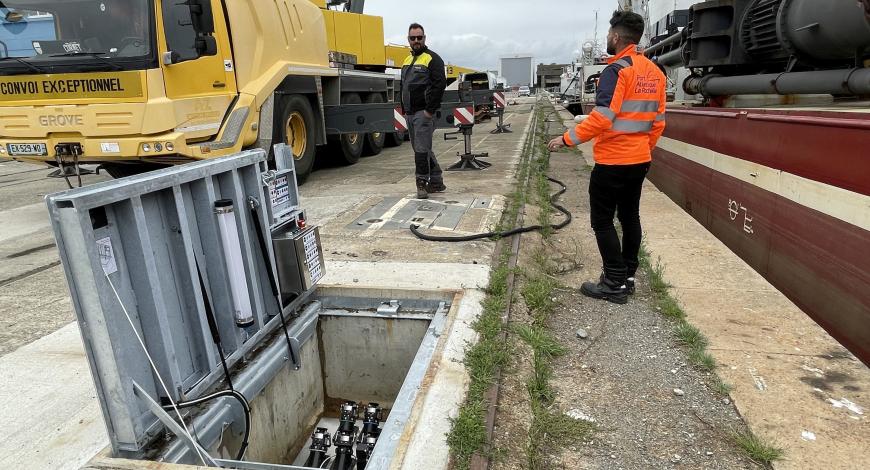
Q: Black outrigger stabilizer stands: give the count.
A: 2